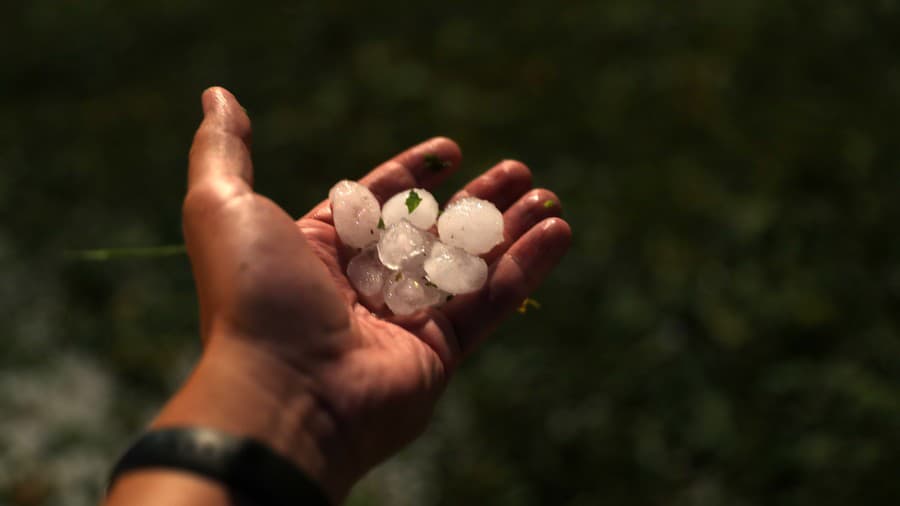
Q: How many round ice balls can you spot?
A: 7